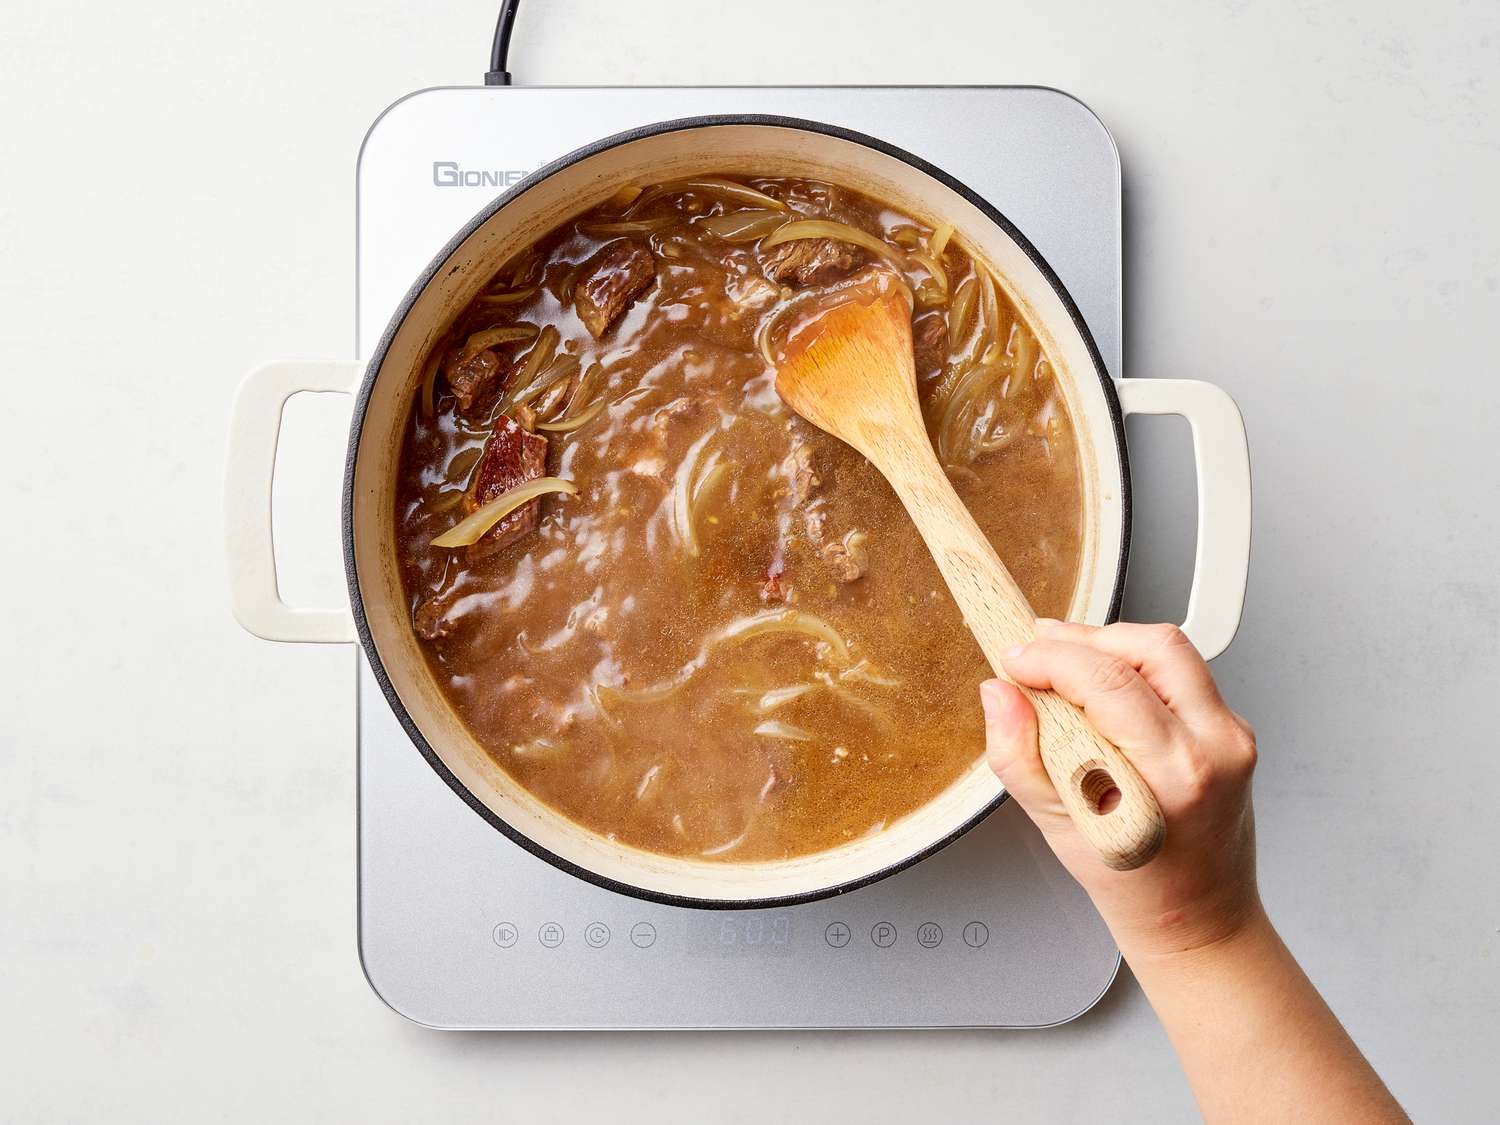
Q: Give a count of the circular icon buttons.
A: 8